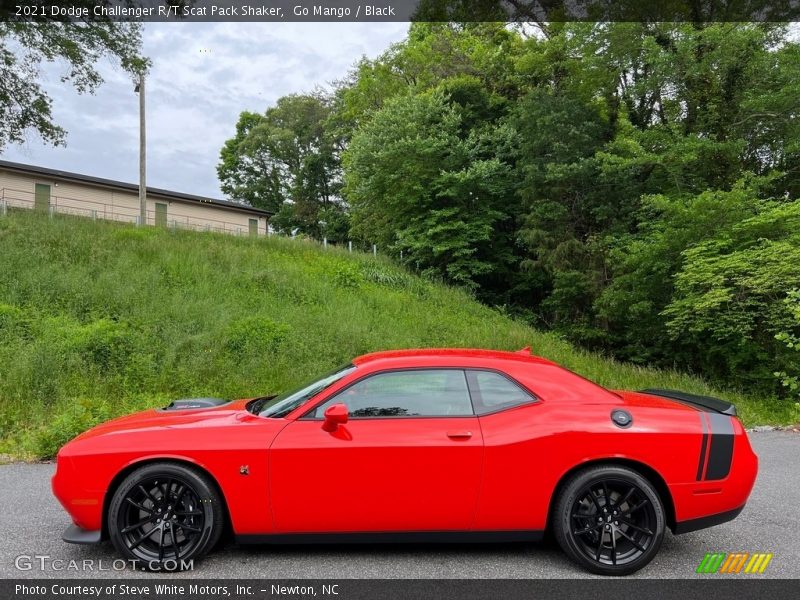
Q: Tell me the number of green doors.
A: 3